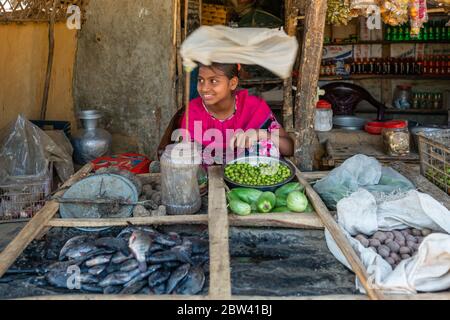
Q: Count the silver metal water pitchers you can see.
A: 1